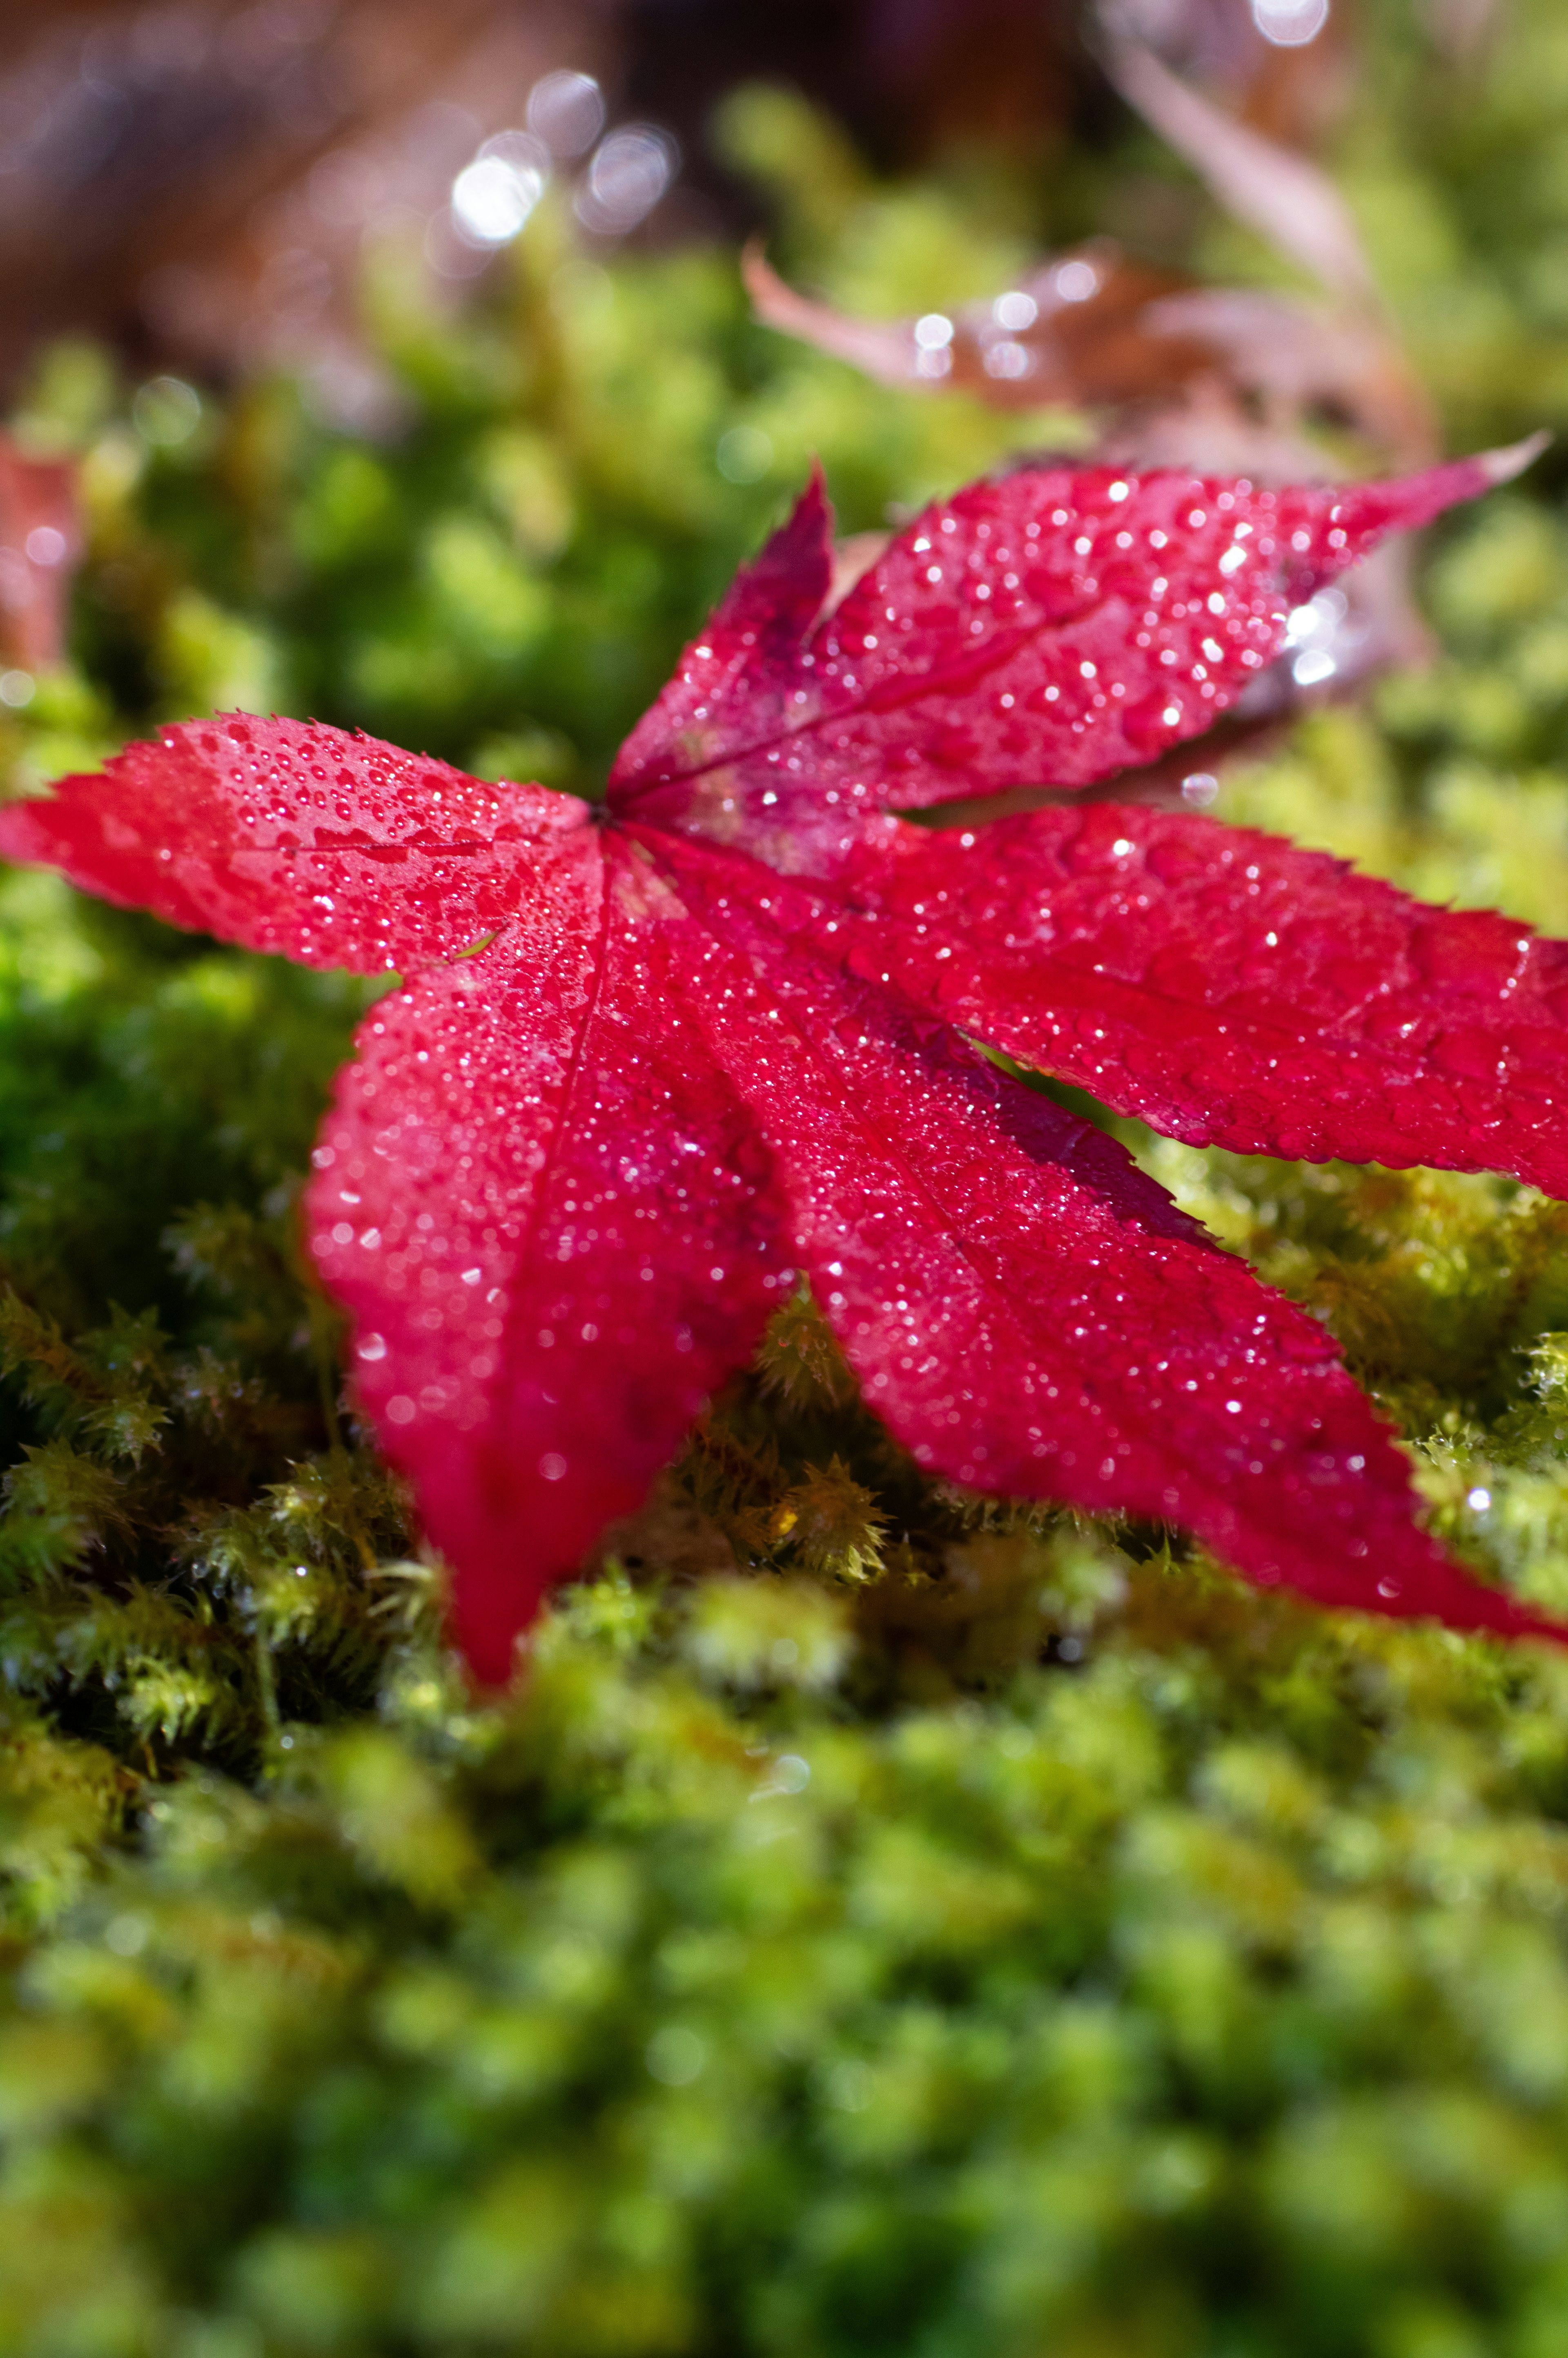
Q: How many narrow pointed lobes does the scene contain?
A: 6